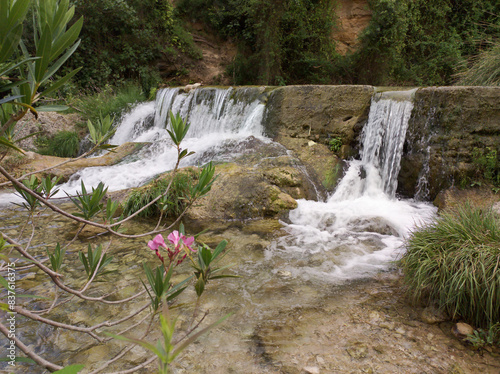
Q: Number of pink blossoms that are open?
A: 4